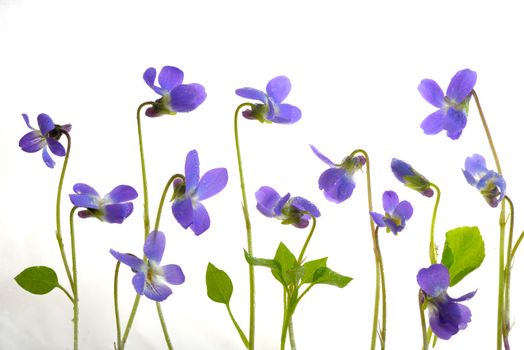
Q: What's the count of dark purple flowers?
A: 13